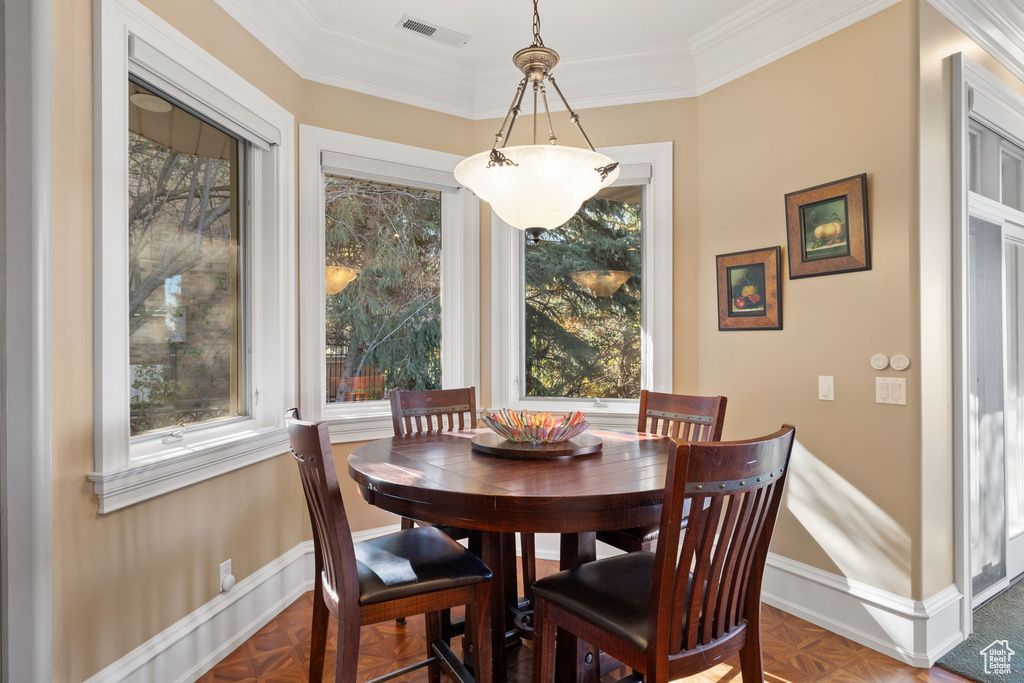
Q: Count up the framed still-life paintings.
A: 2